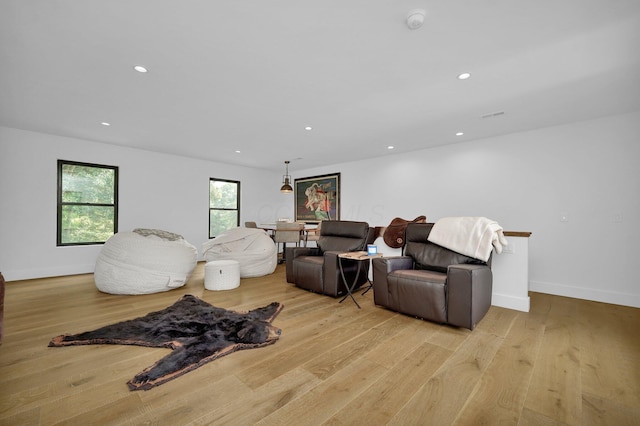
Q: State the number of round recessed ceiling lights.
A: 7